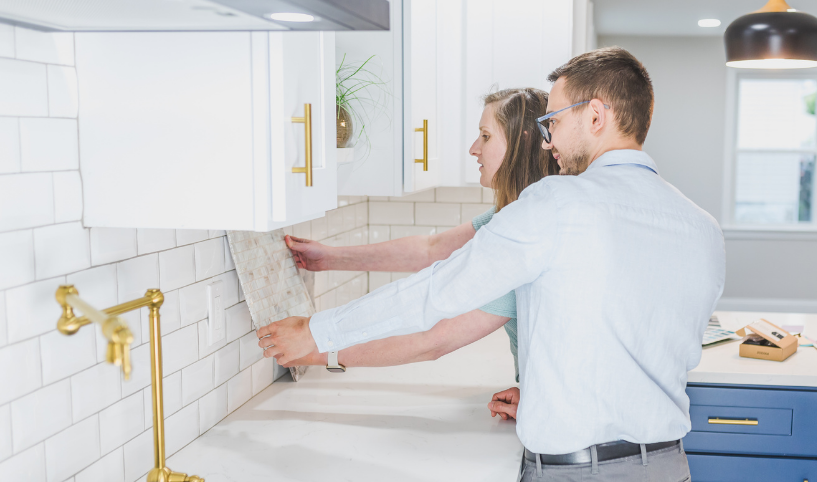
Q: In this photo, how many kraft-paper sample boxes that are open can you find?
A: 1